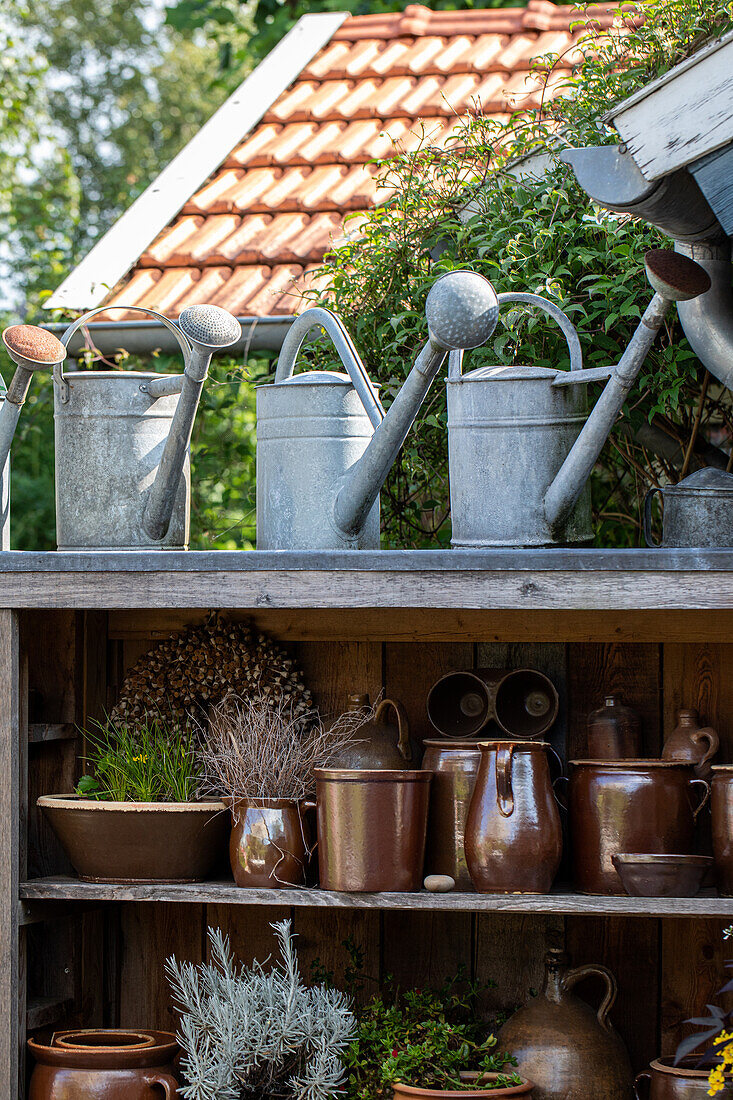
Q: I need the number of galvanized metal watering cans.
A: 4